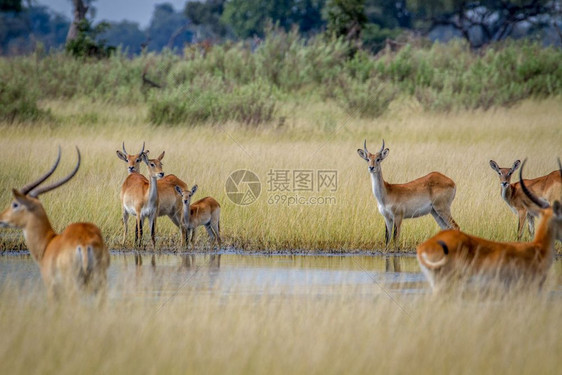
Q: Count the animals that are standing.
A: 7